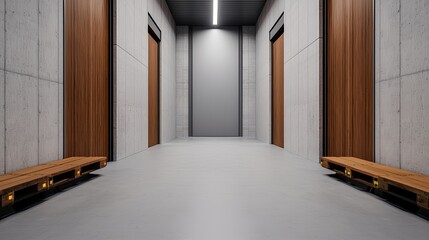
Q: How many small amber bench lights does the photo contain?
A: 8